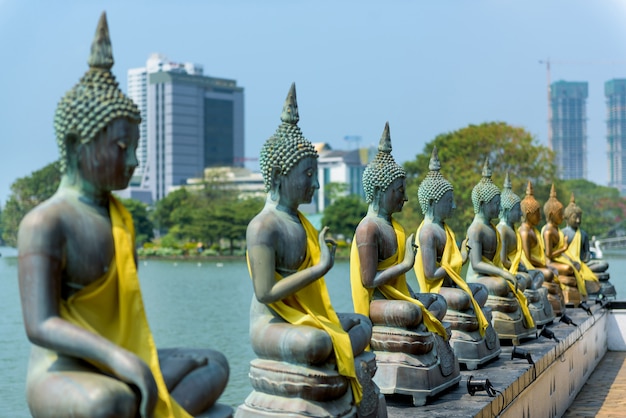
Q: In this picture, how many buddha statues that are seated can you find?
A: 9